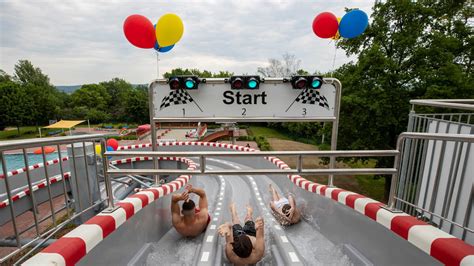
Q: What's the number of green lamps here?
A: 3